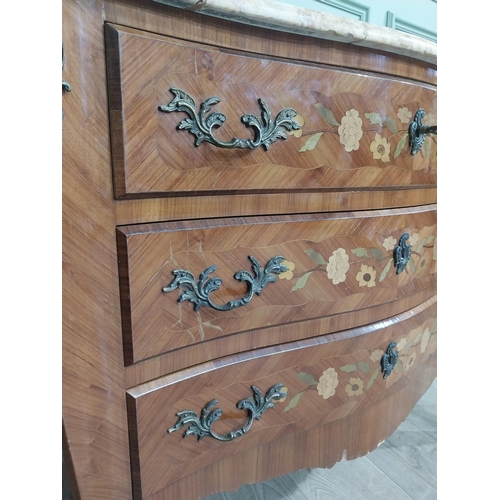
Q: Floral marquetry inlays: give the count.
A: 3